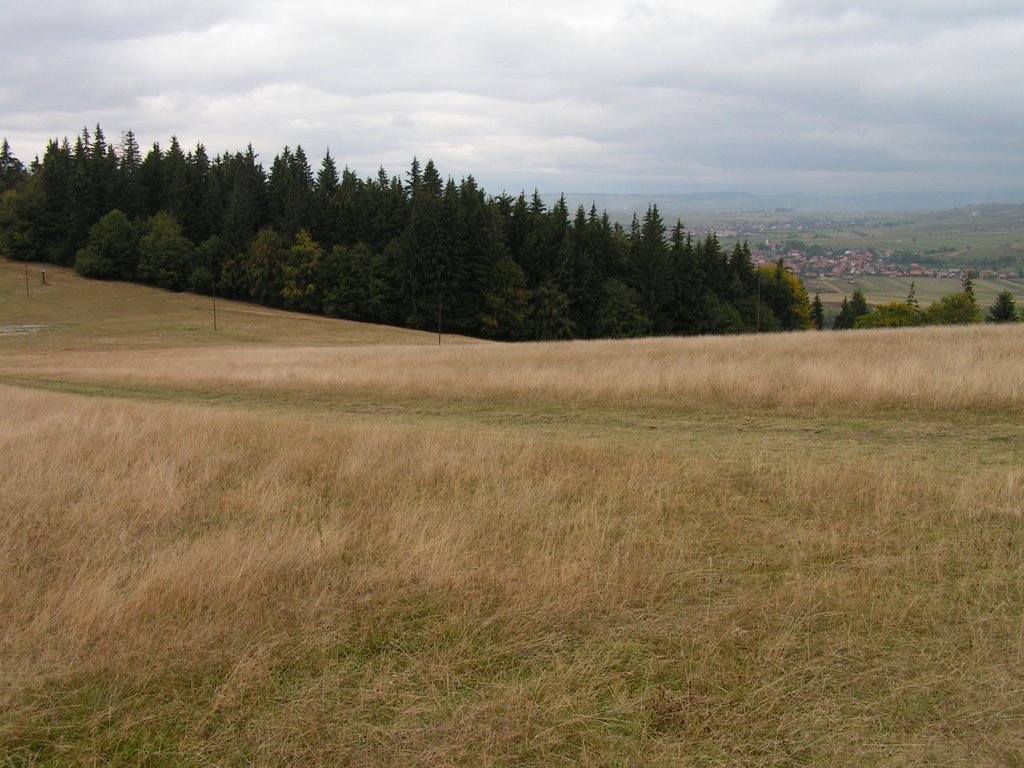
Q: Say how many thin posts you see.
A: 4